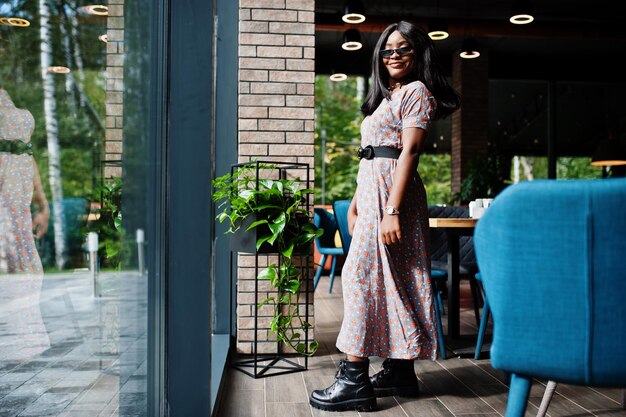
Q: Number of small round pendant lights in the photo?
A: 6